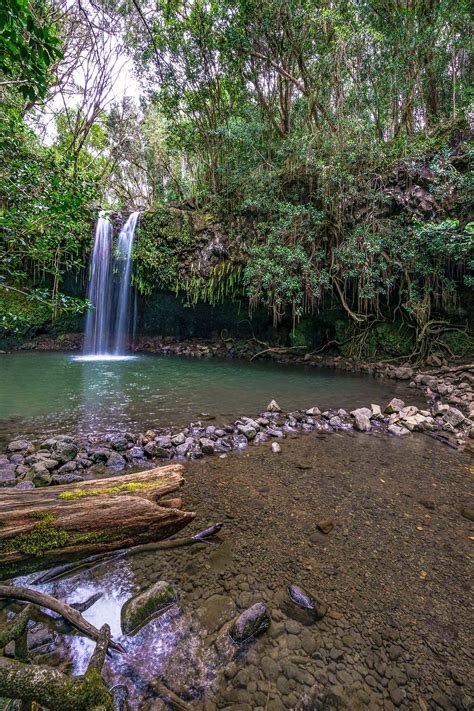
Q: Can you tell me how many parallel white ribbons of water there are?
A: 2